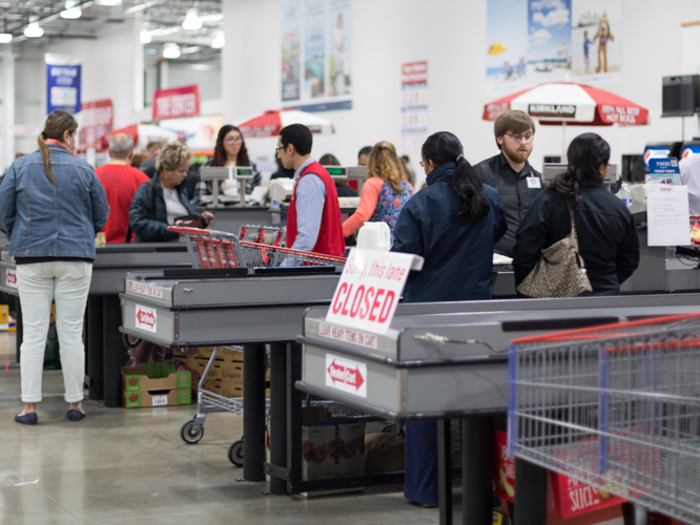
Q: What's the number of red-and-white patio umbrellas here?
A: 3